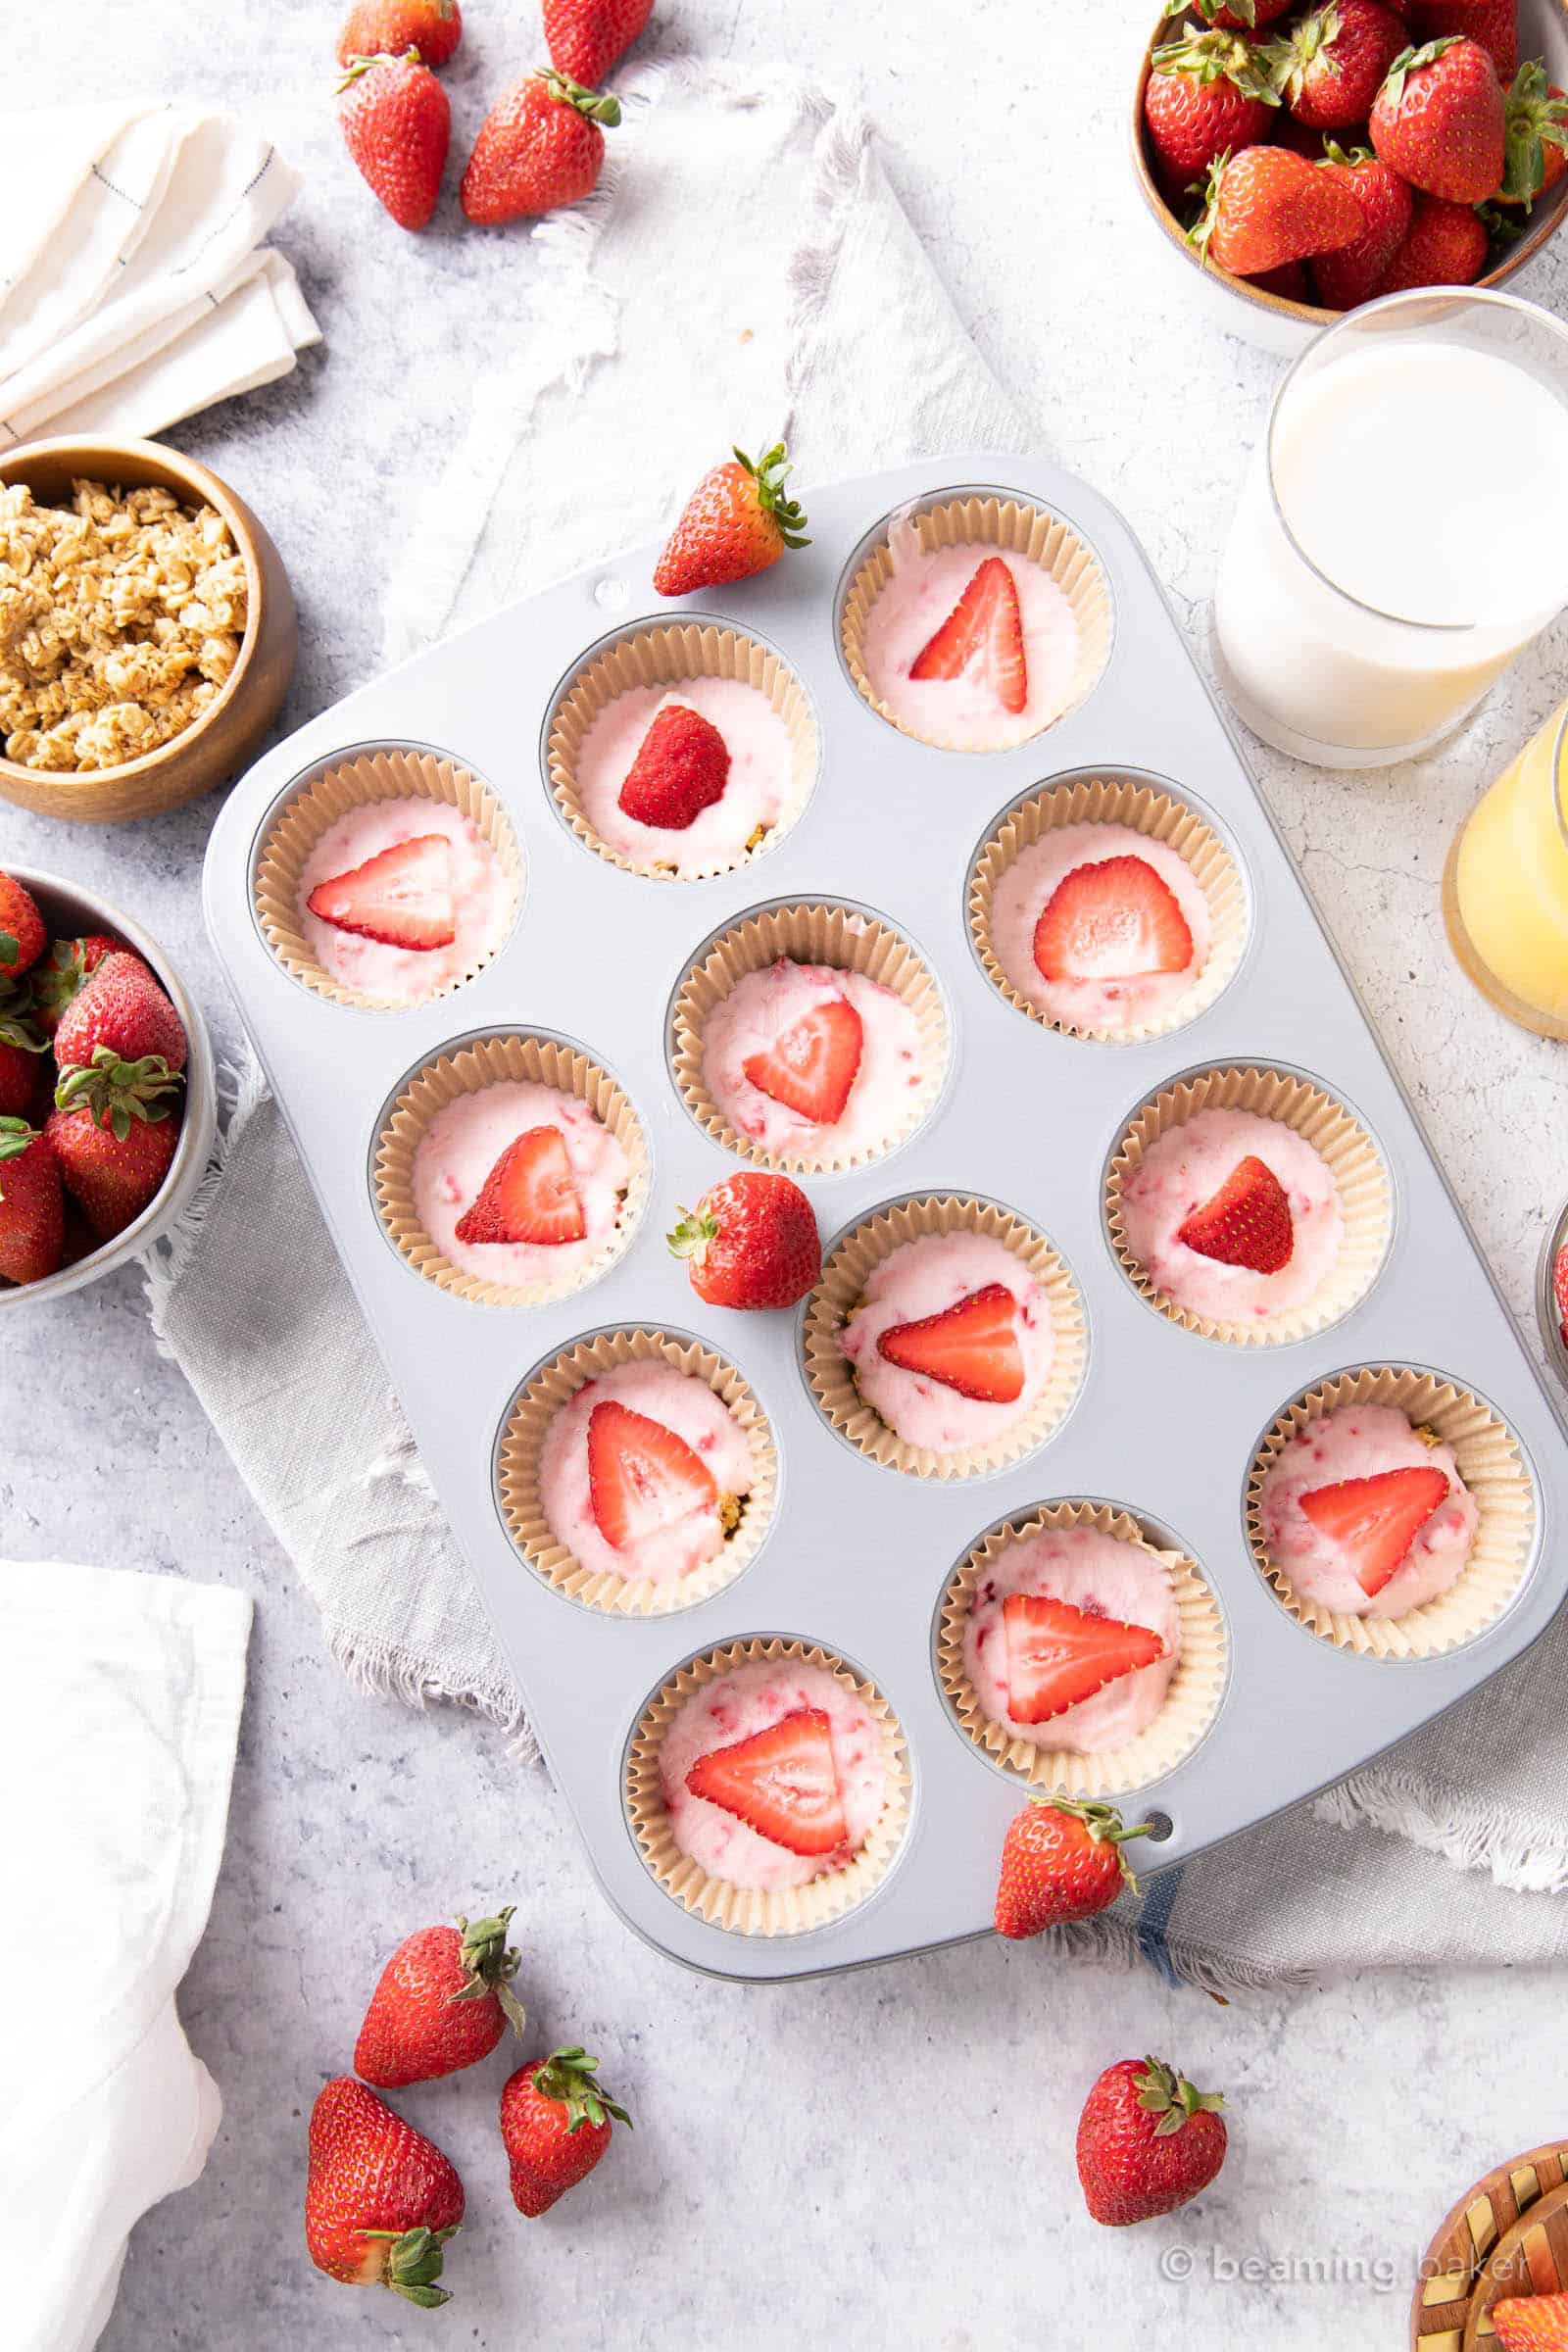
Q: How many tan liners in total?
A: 12